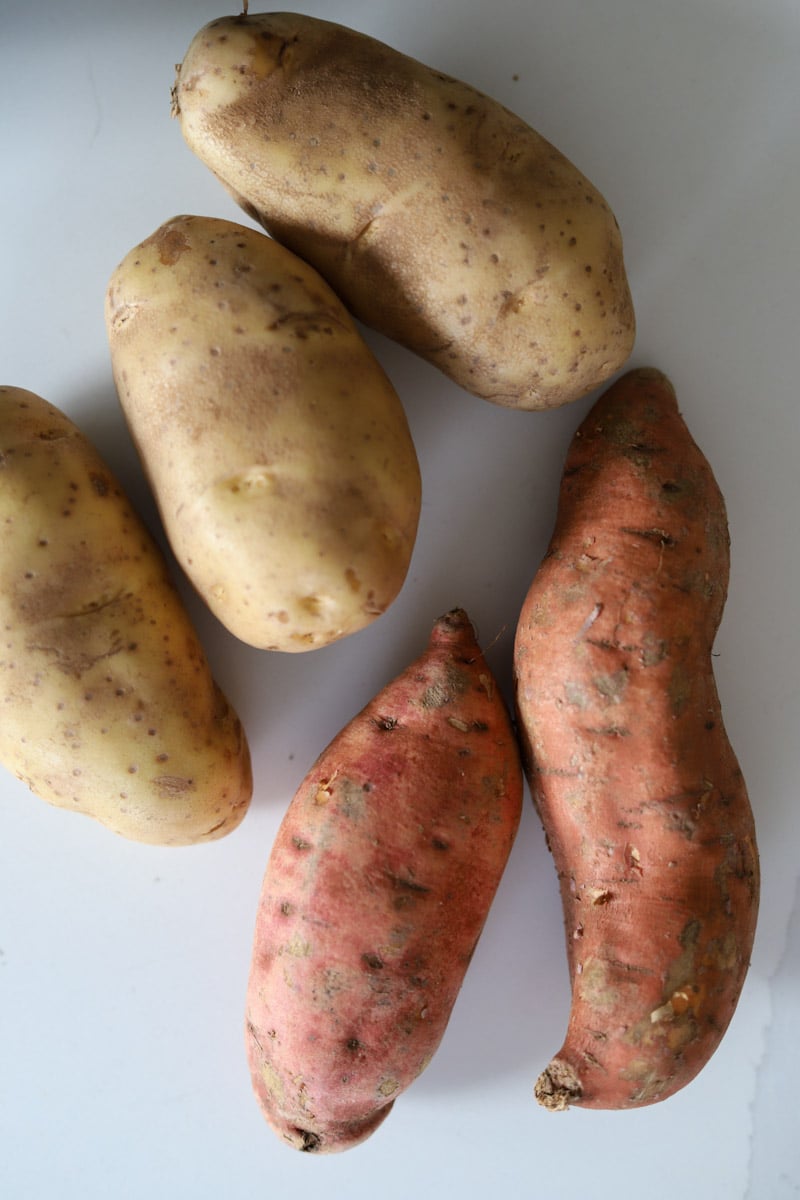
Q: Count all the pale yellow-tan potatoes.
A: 3